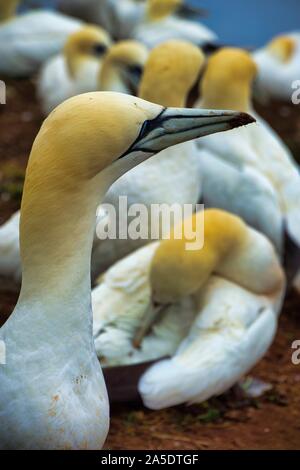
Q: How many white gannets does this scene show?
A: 9